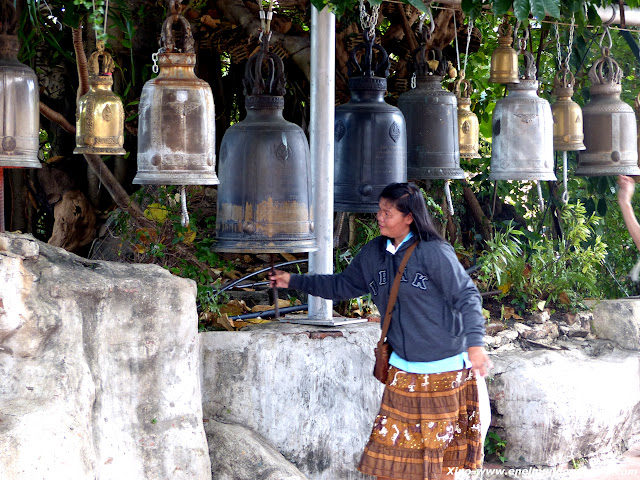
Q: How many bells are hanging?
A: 11